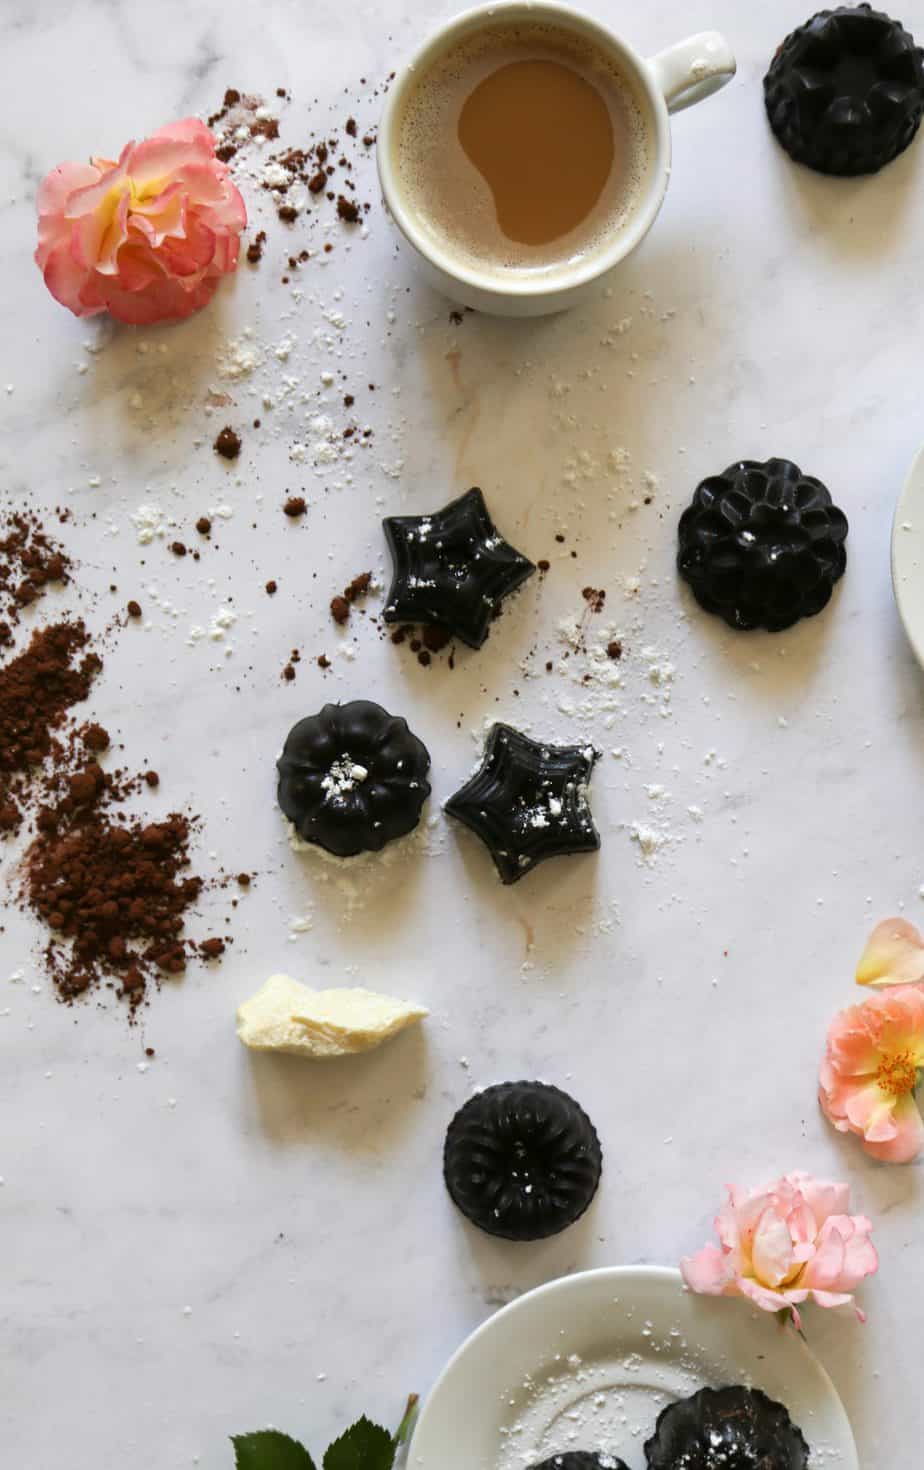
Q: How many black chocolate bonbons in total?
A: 8